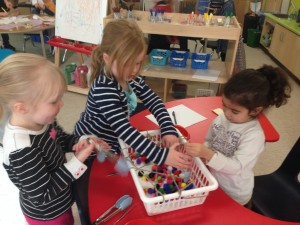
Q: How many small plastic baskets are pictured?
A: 3